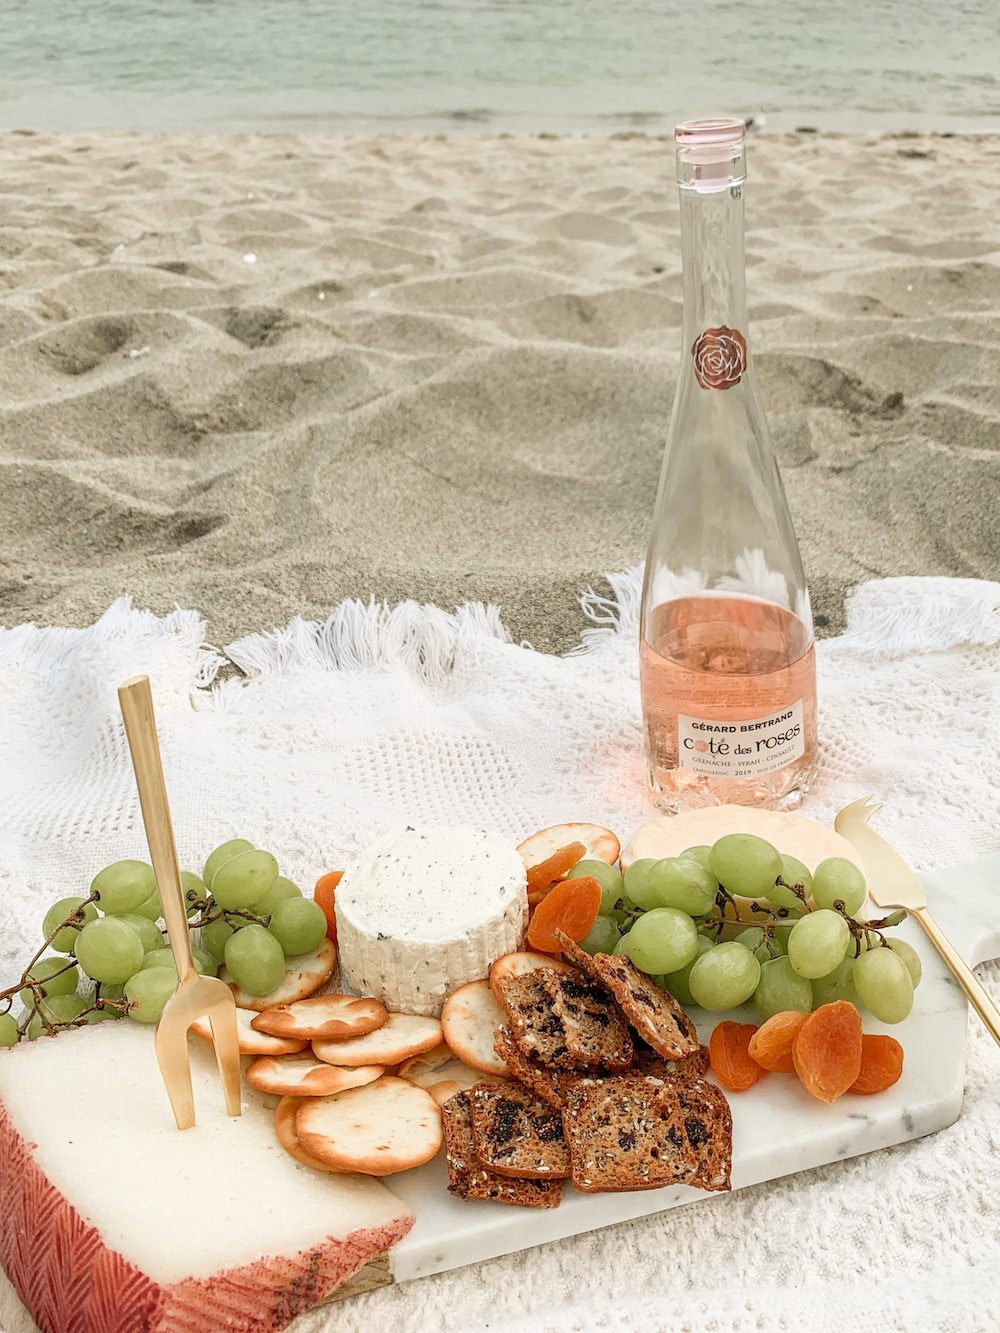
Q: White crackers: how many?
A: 11